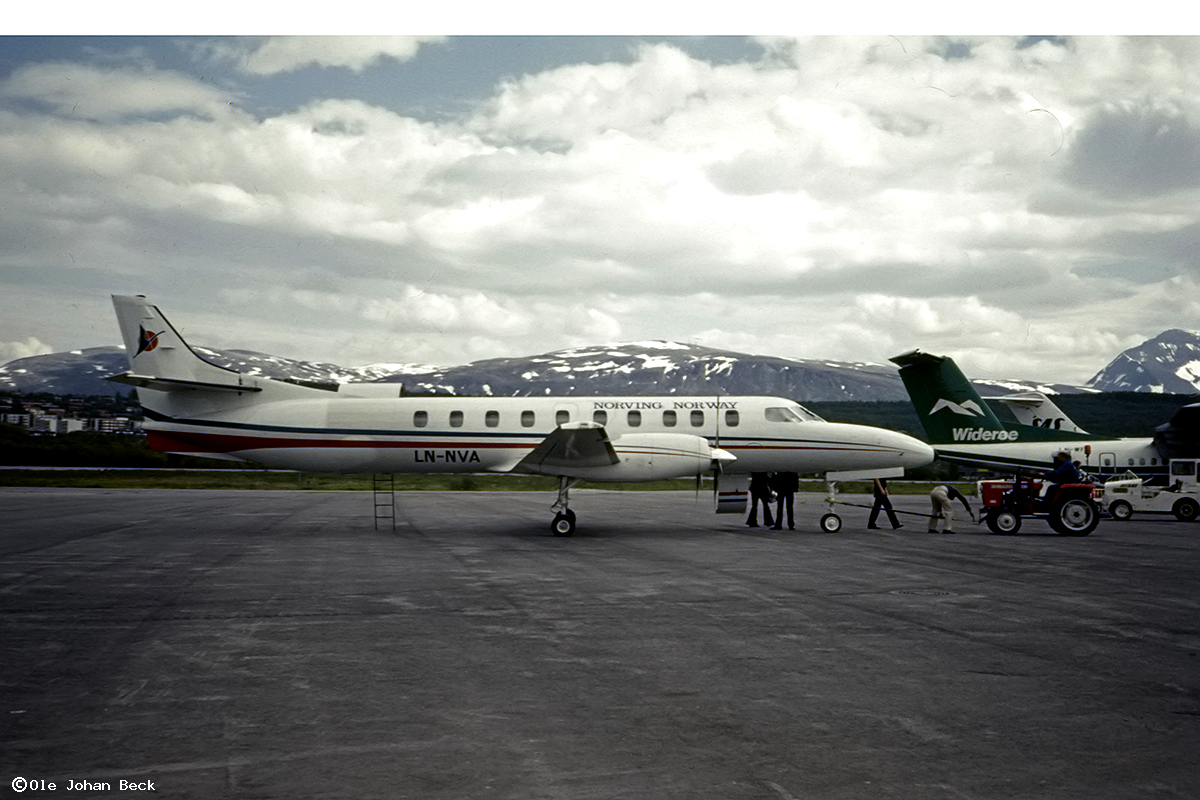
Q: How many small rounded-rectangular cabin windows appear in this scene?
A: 10